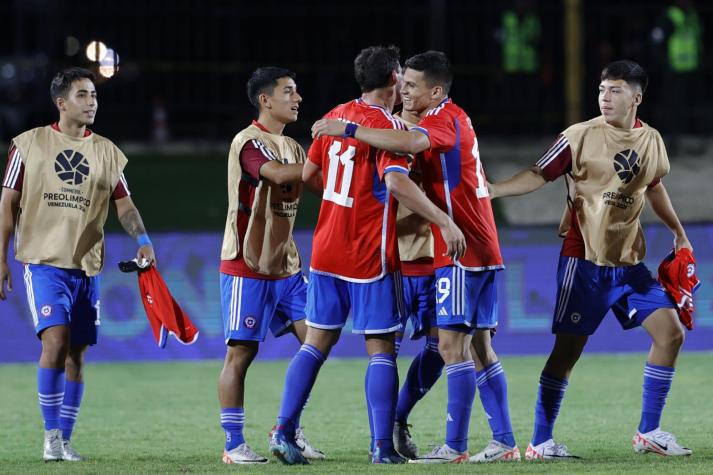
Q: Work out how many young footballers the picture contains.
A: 6